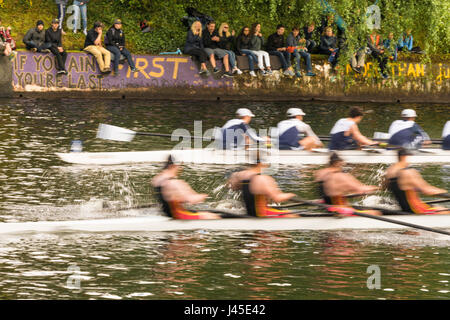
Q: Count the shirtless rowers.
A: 4